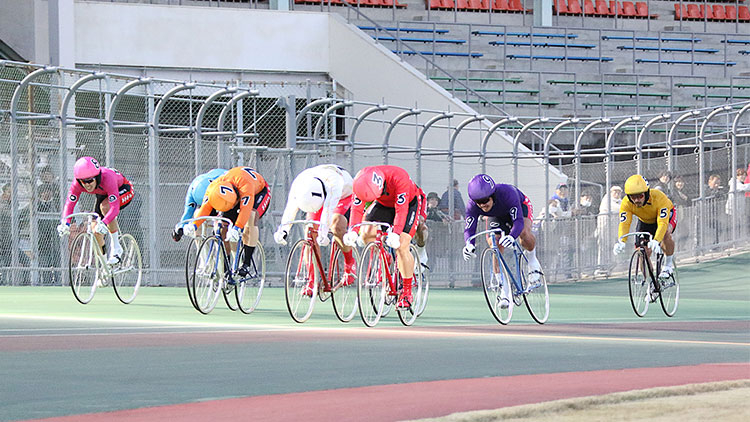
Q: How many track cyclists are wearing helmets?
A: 7